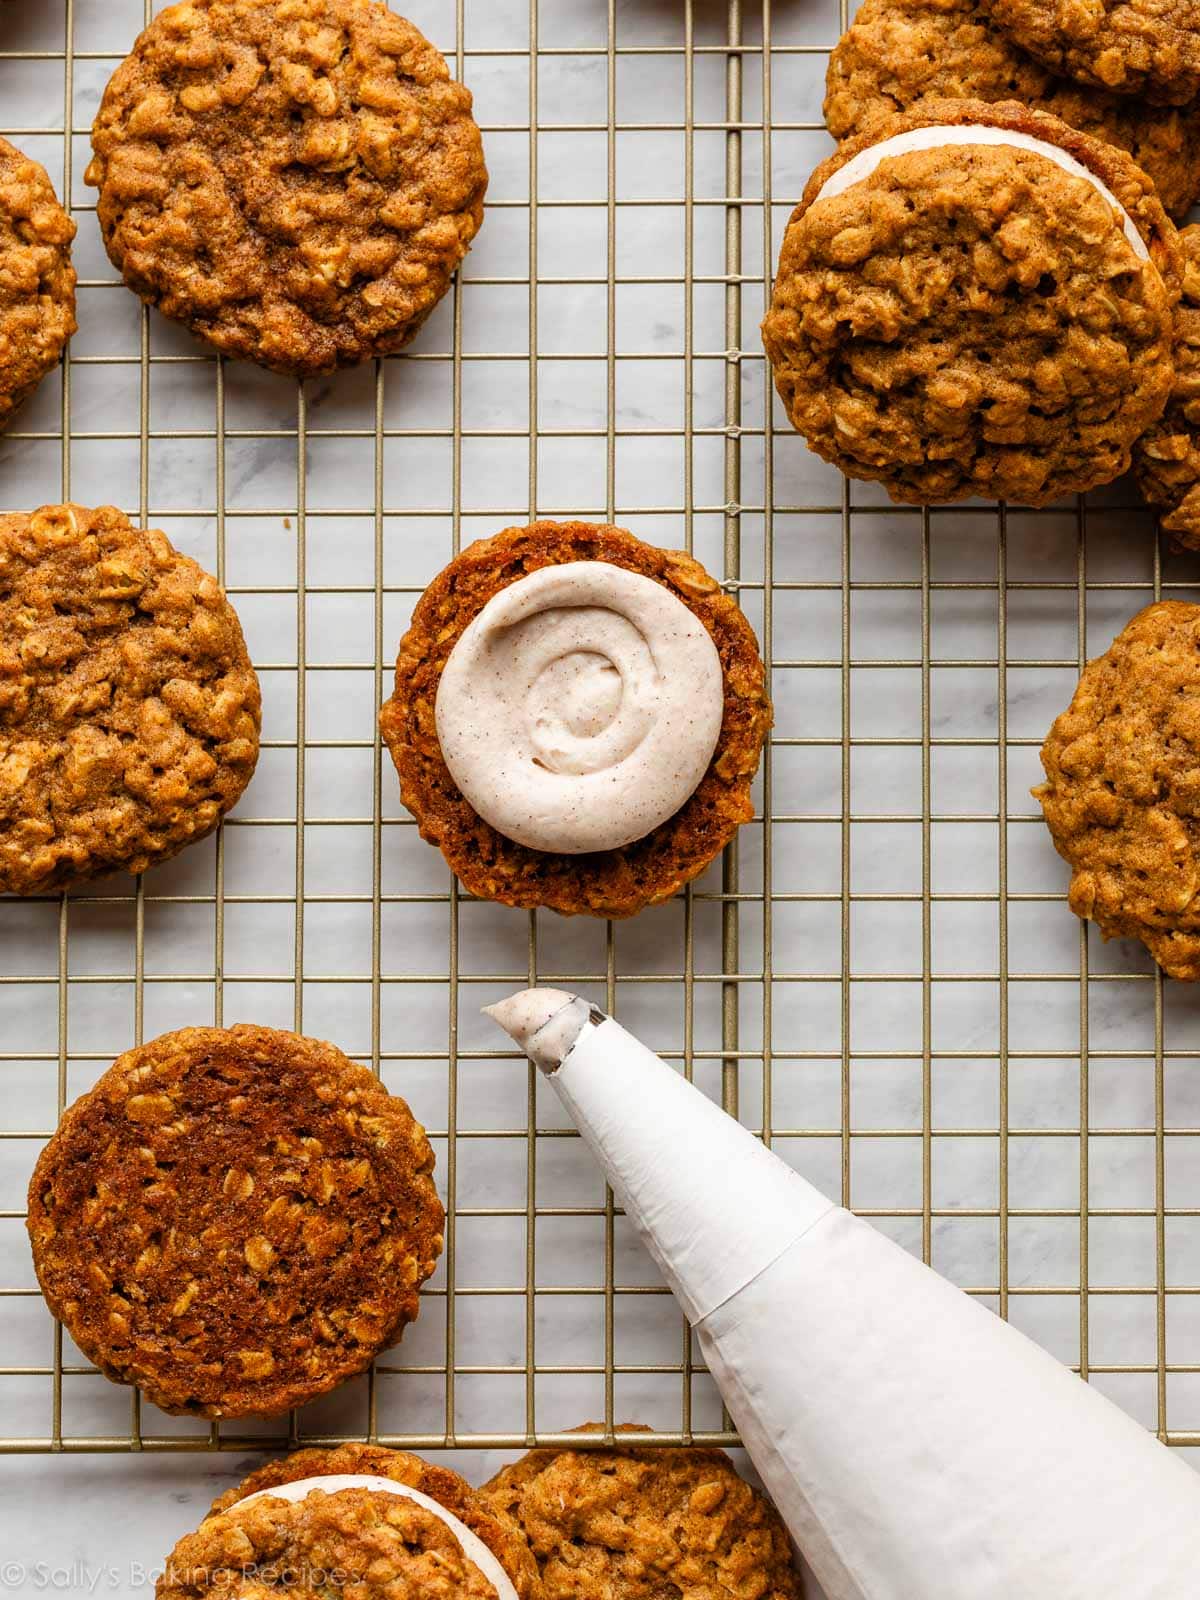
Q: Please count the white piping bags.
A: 1